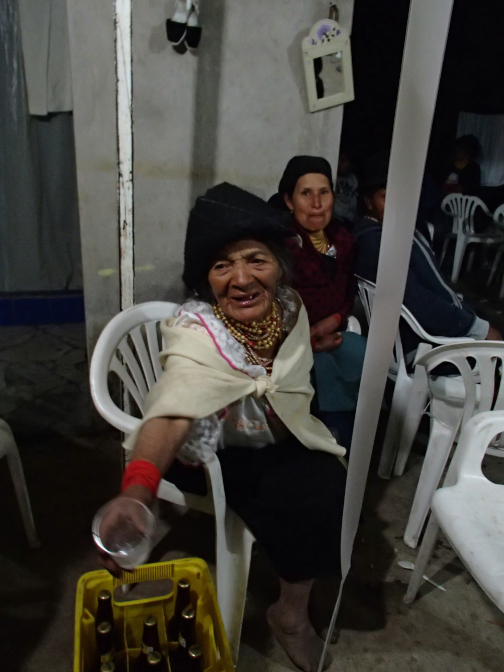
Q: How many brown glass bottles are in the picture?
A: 8